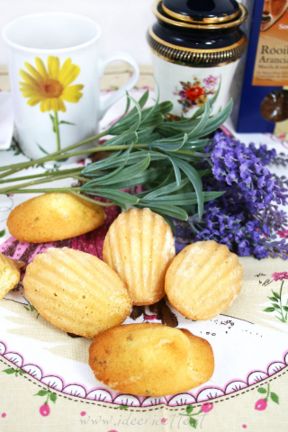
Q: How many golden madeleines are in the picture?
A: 6